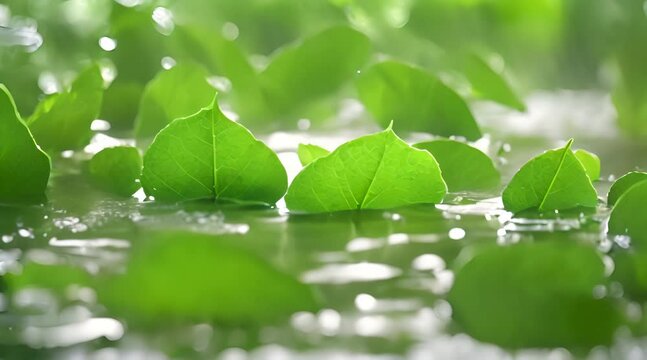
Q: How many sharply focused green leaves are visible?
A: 3